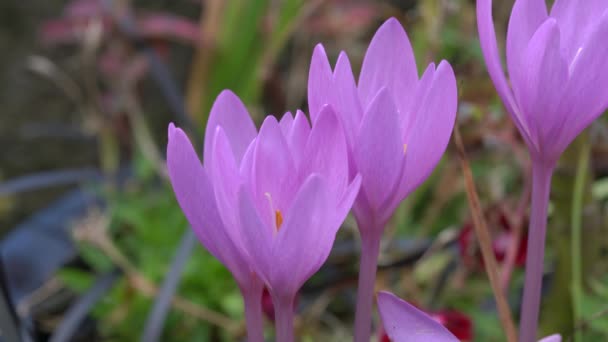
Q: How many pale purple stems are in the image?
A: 4